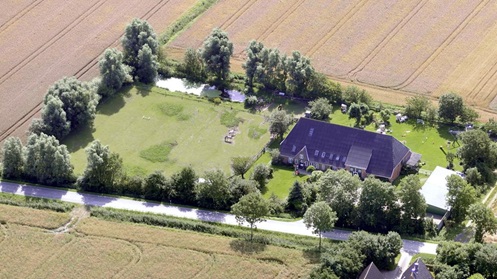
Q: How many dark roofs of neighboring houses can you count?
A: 2